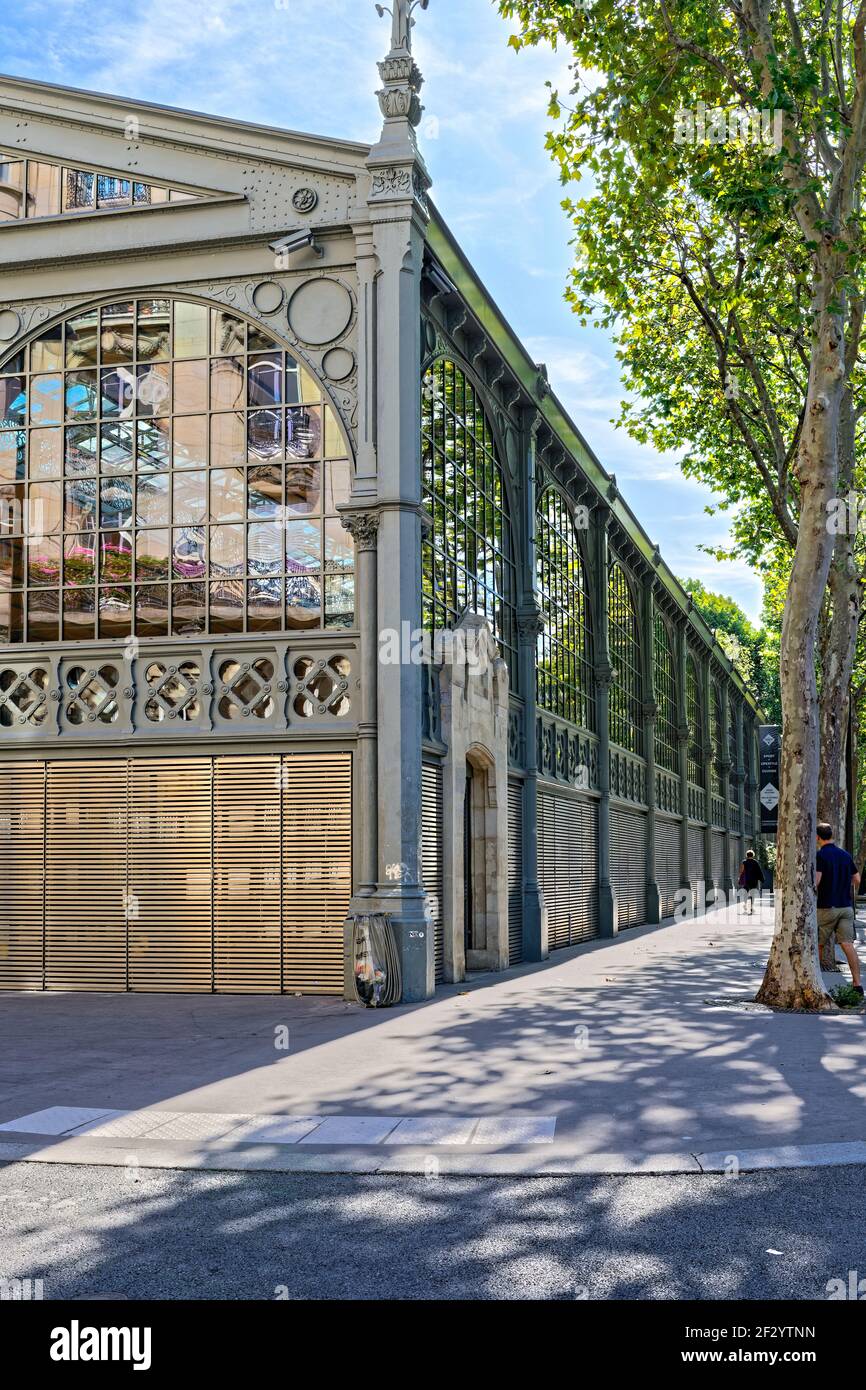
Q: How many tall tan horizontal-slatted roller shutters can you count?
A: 5